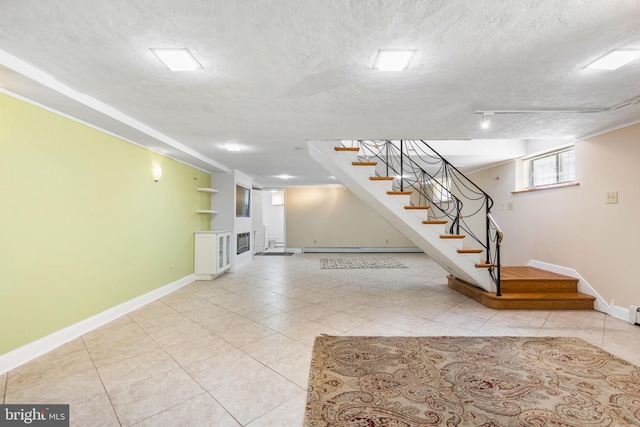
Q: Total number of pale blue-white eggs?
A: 0